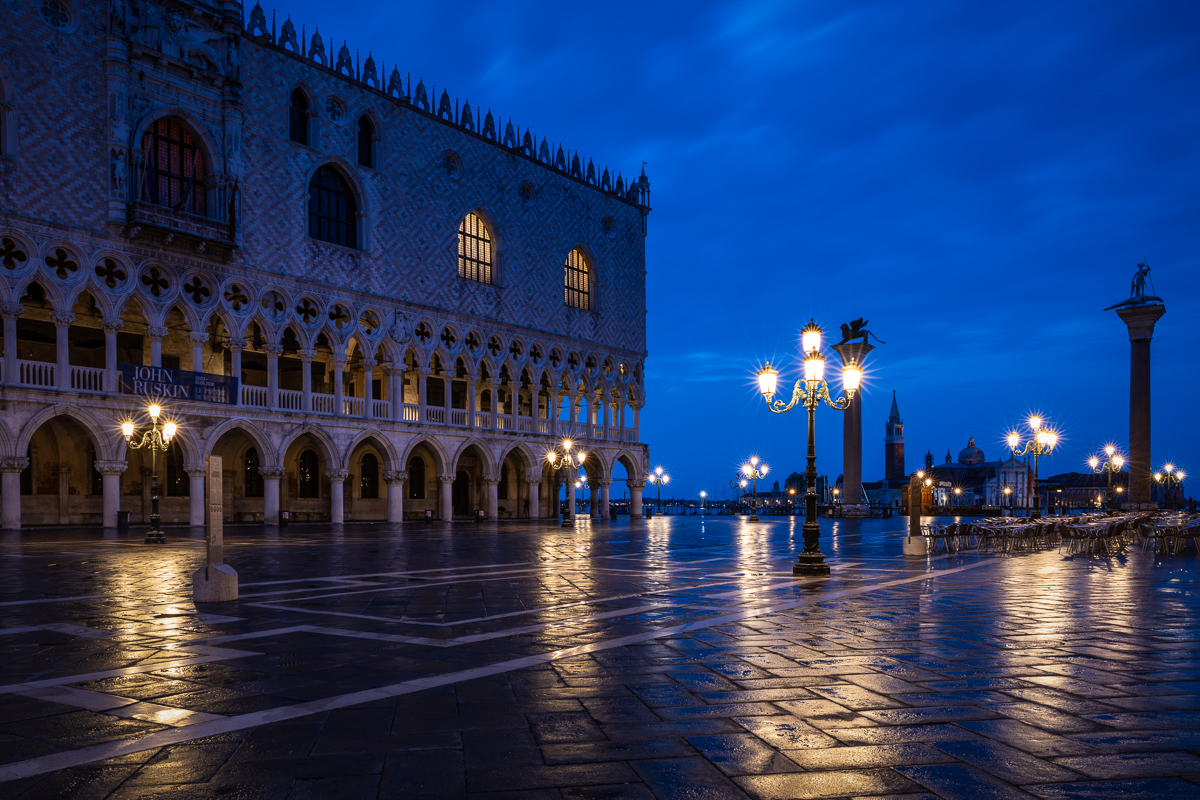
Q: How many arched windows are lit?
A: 2